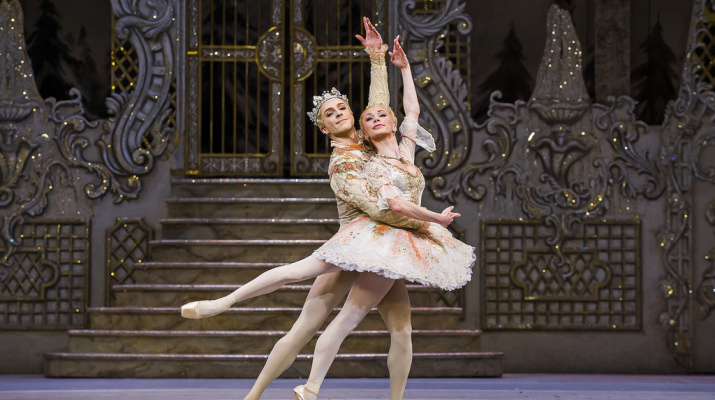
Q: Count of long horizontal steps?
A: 9